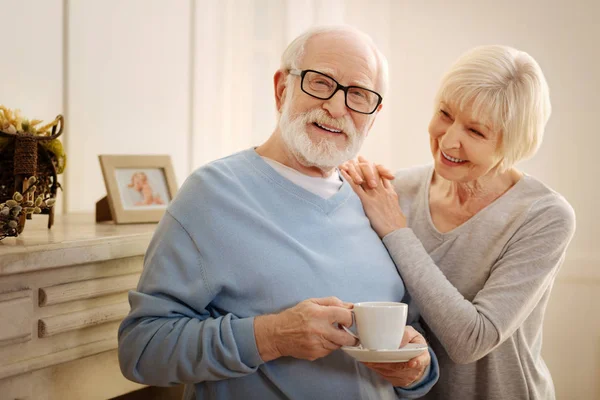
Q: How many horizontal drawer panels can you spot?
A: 2